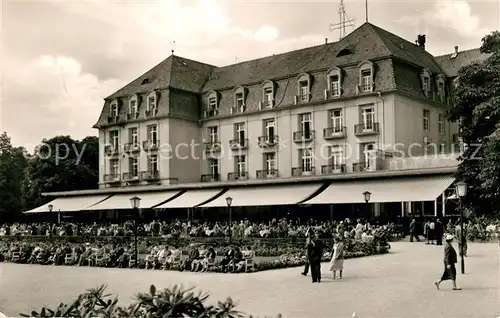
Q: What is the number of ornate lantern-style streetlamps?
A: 5